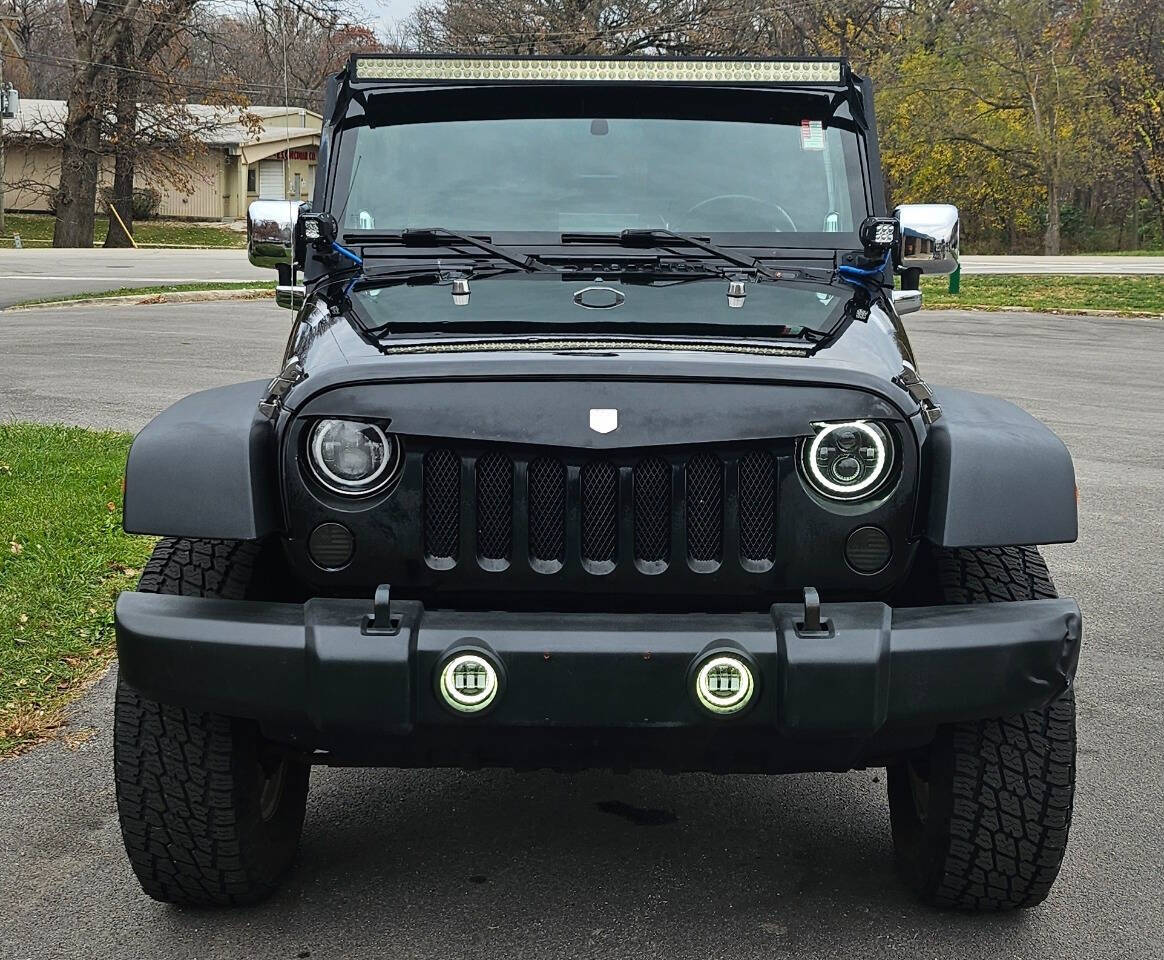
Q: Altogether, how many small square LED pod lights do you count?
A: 2